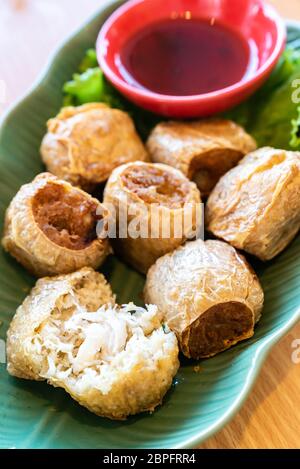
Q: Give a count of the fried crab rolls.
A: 7